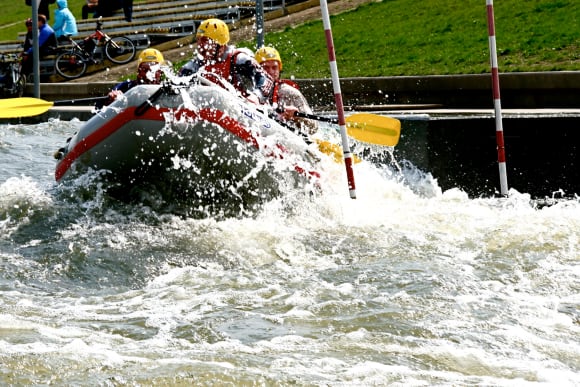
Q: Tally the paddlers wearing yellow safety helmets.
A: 3